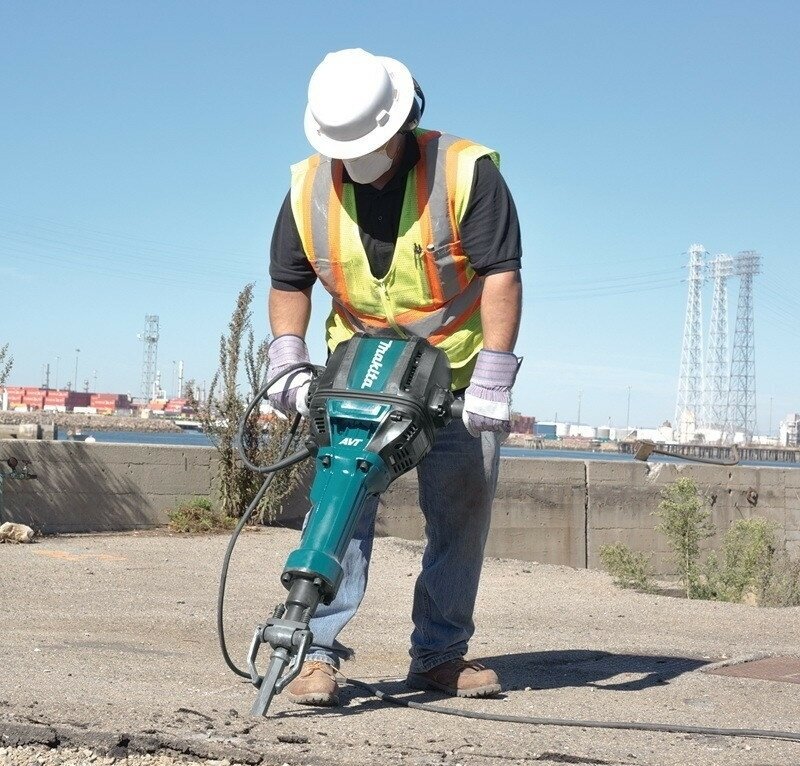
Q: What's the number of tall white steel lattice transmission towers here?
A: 3